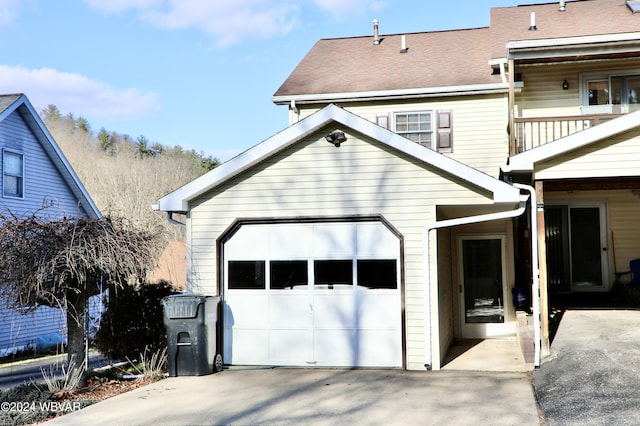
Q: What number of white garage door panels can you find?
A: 12